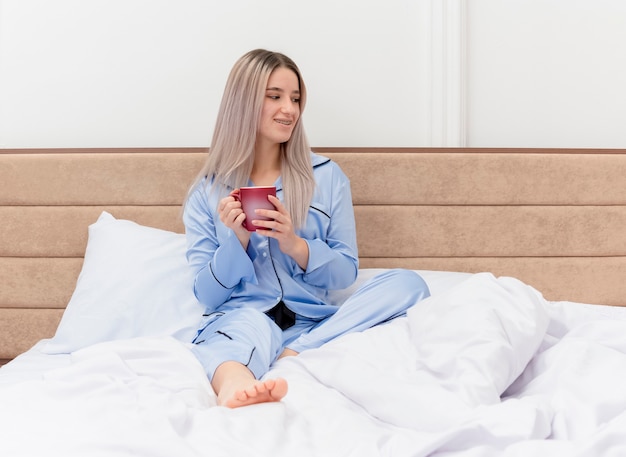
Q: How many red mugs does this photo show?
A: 1